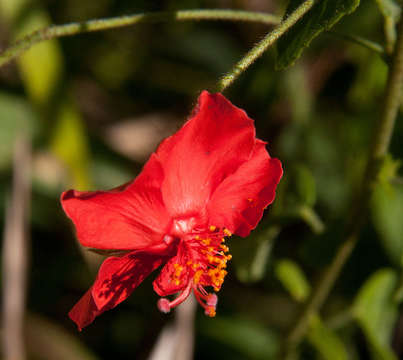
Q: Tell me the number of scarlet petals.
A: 5